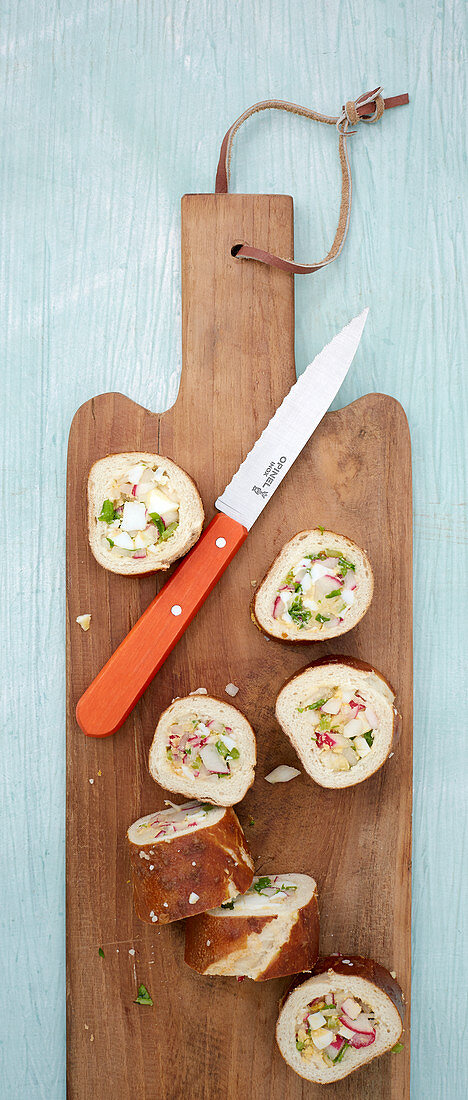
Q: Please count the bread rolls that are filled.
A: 7